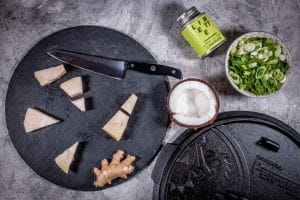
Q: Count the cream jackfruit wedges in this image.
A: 7